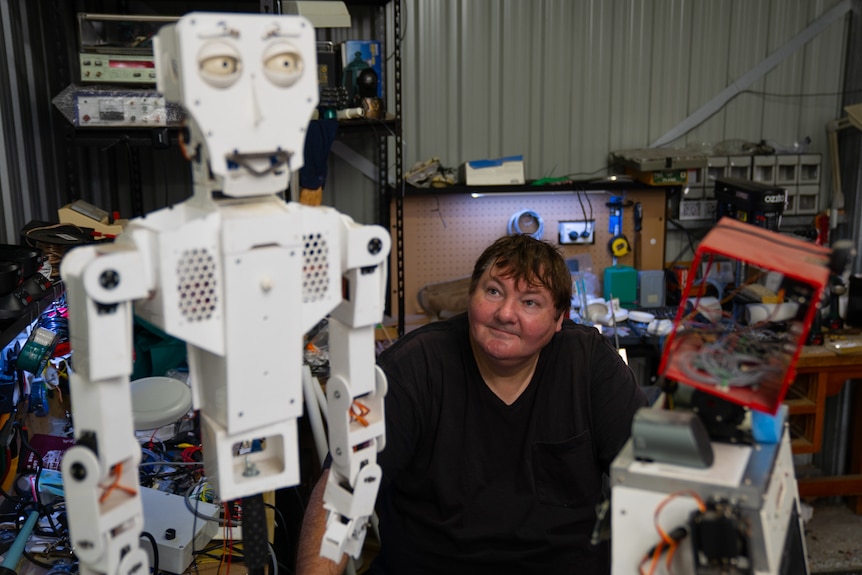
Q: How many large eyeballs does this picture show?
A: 2